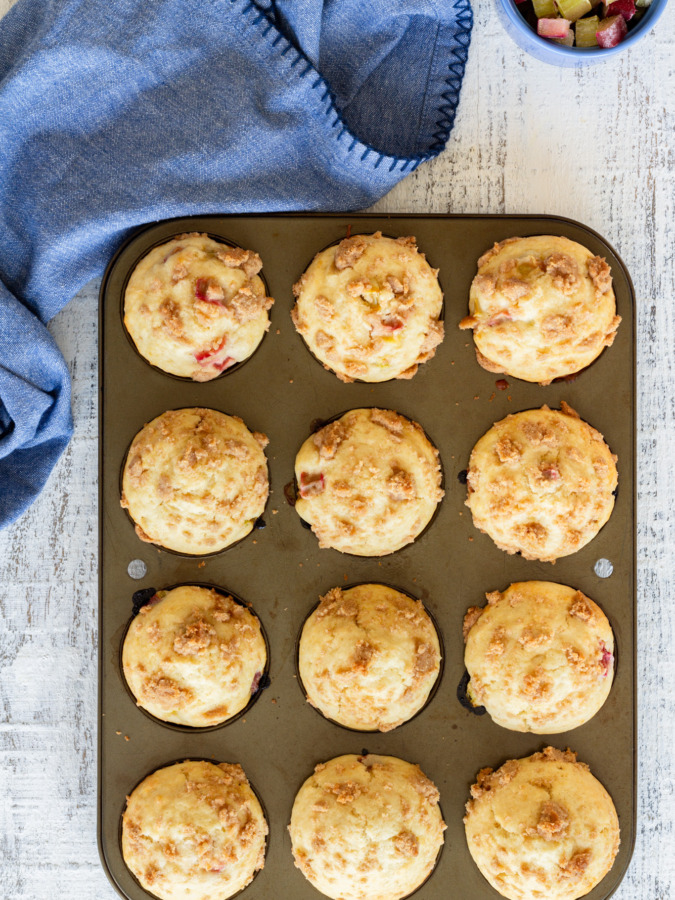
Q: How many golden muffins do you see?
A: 12